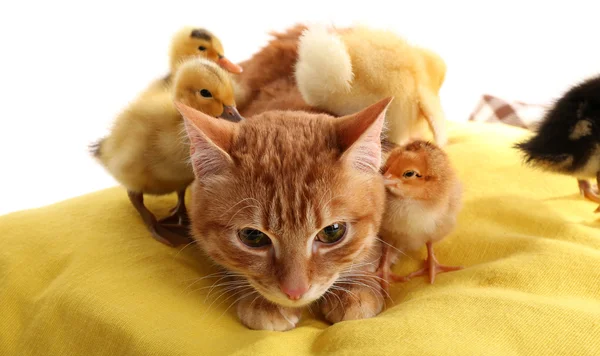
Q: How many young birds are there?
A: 5